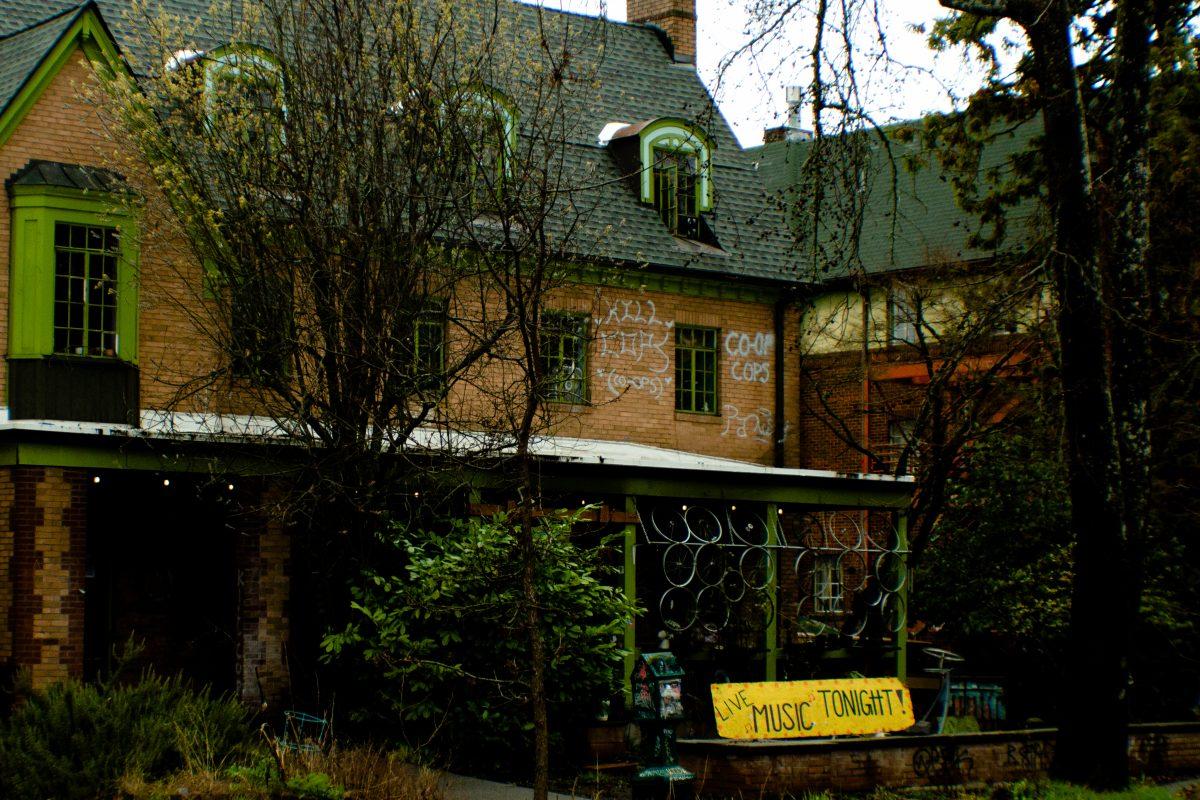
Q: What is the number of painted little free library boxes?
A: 1